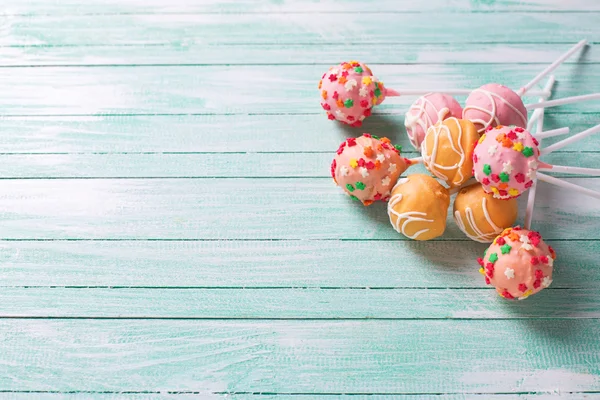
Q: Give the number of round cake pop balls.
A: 9